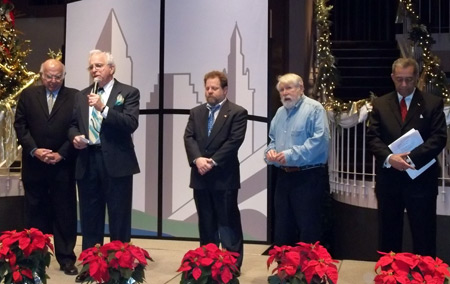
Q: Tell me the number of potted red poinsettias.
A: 5